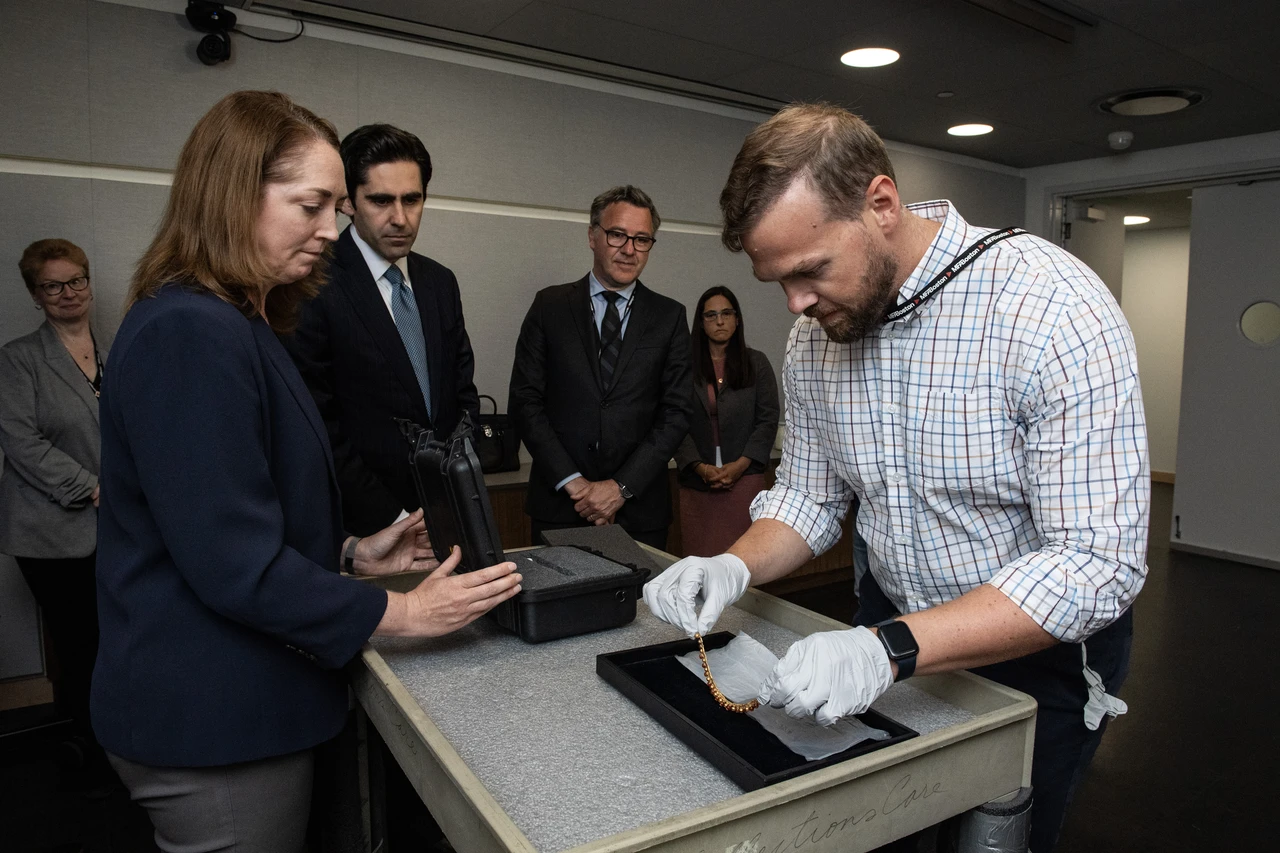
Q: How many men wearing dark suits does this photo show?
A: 2